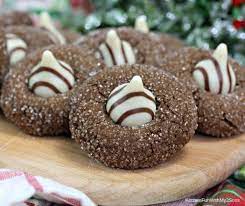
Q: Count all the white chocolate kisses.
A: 7